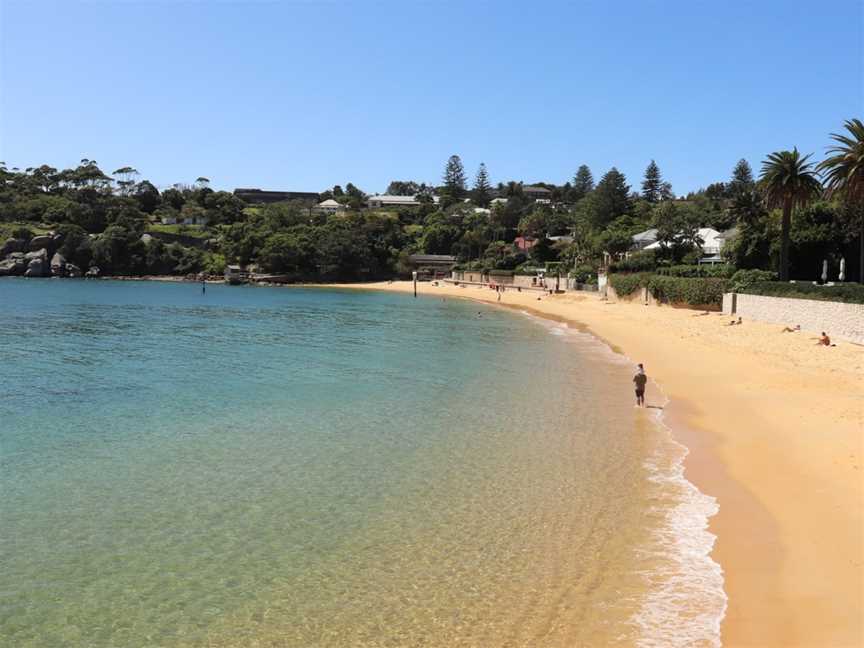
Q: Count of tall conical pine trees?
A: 6